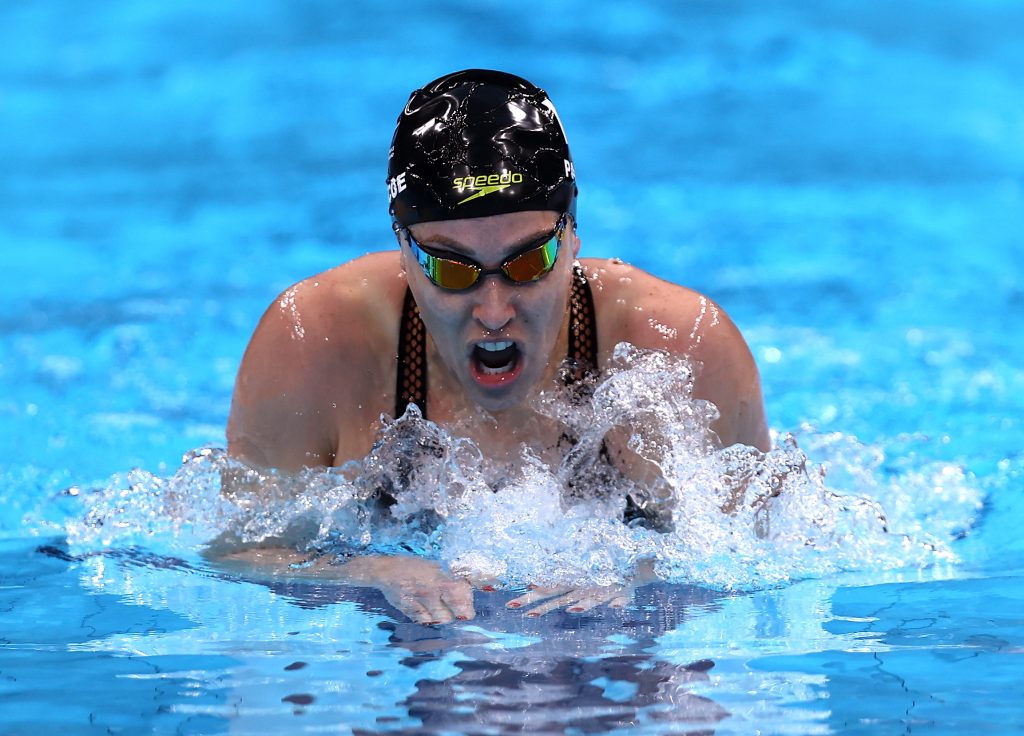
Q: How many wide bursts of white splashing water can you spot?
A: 1